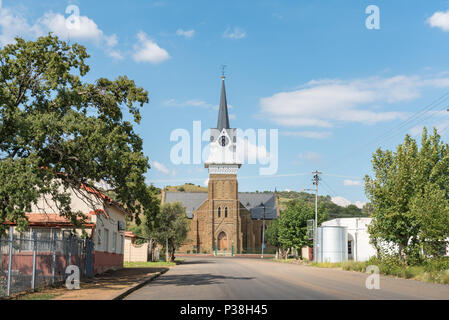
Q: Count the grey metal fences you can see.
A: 1